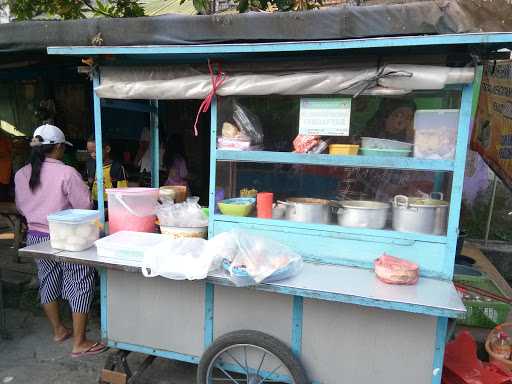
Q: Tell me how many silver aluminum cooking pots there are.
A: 3